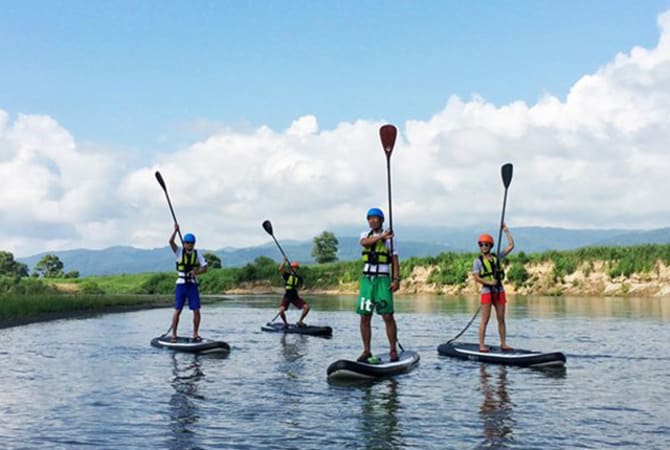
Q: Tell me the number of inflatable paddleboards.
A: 4